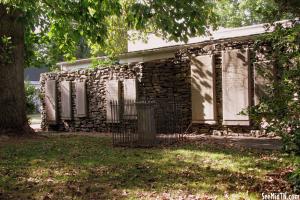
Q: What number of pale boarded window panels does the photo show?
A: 8